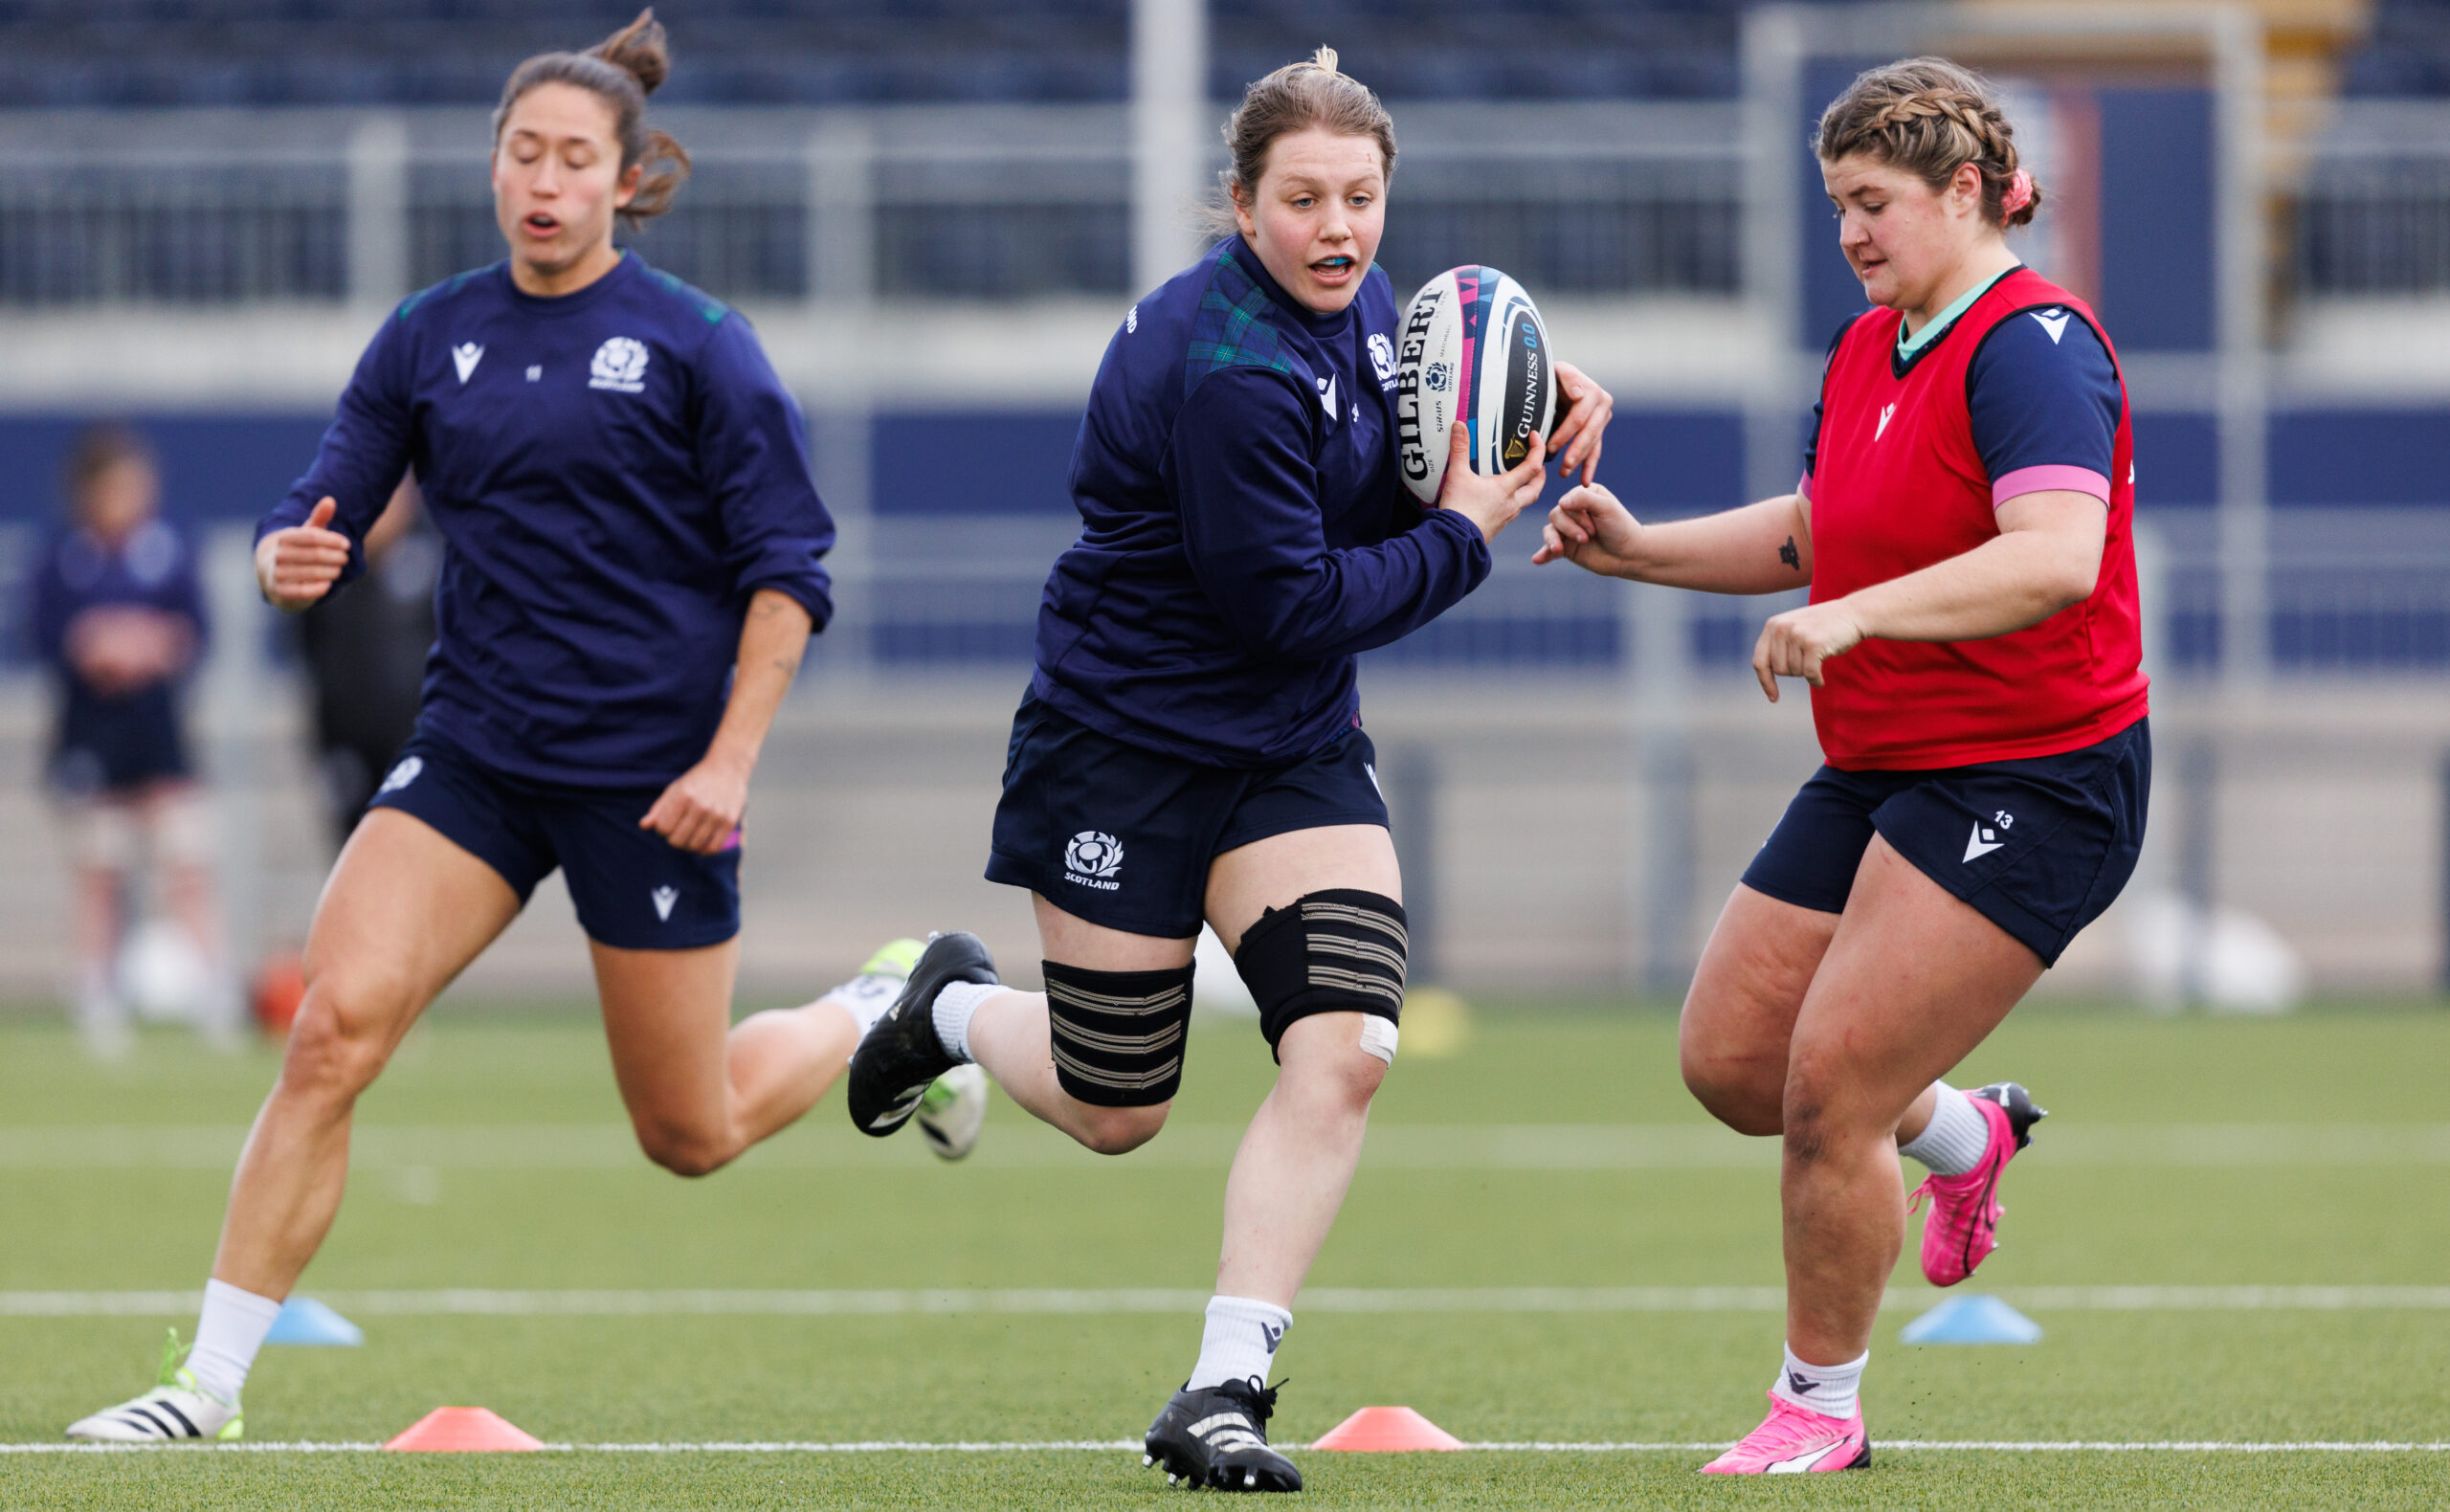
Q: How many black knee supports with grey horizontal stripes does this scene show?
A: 2